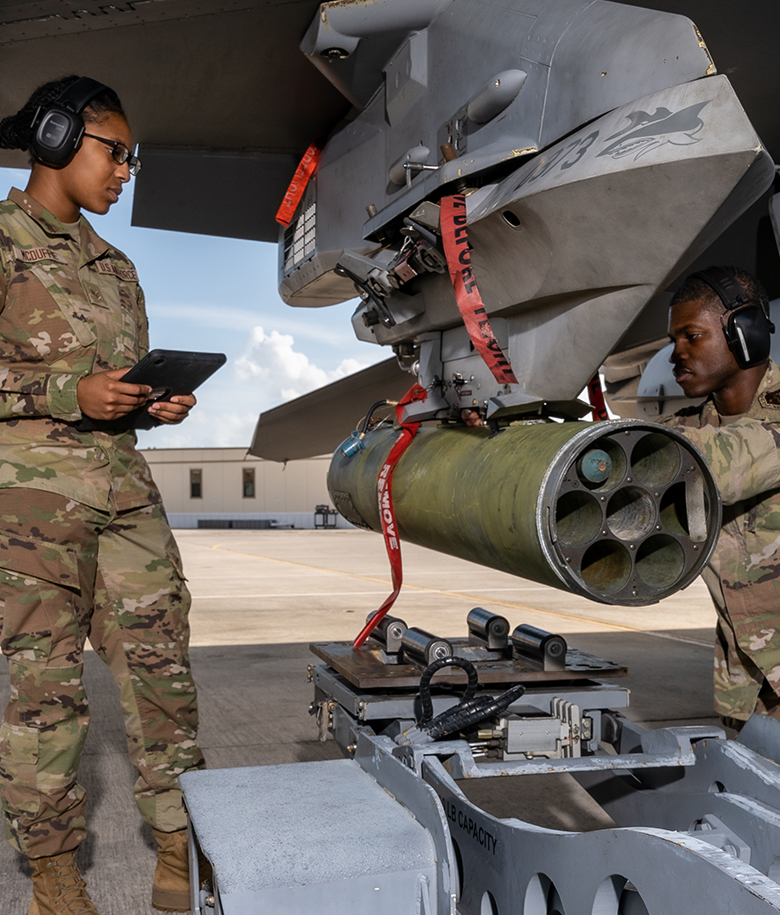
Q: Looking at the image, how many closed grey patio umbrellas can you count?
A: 0